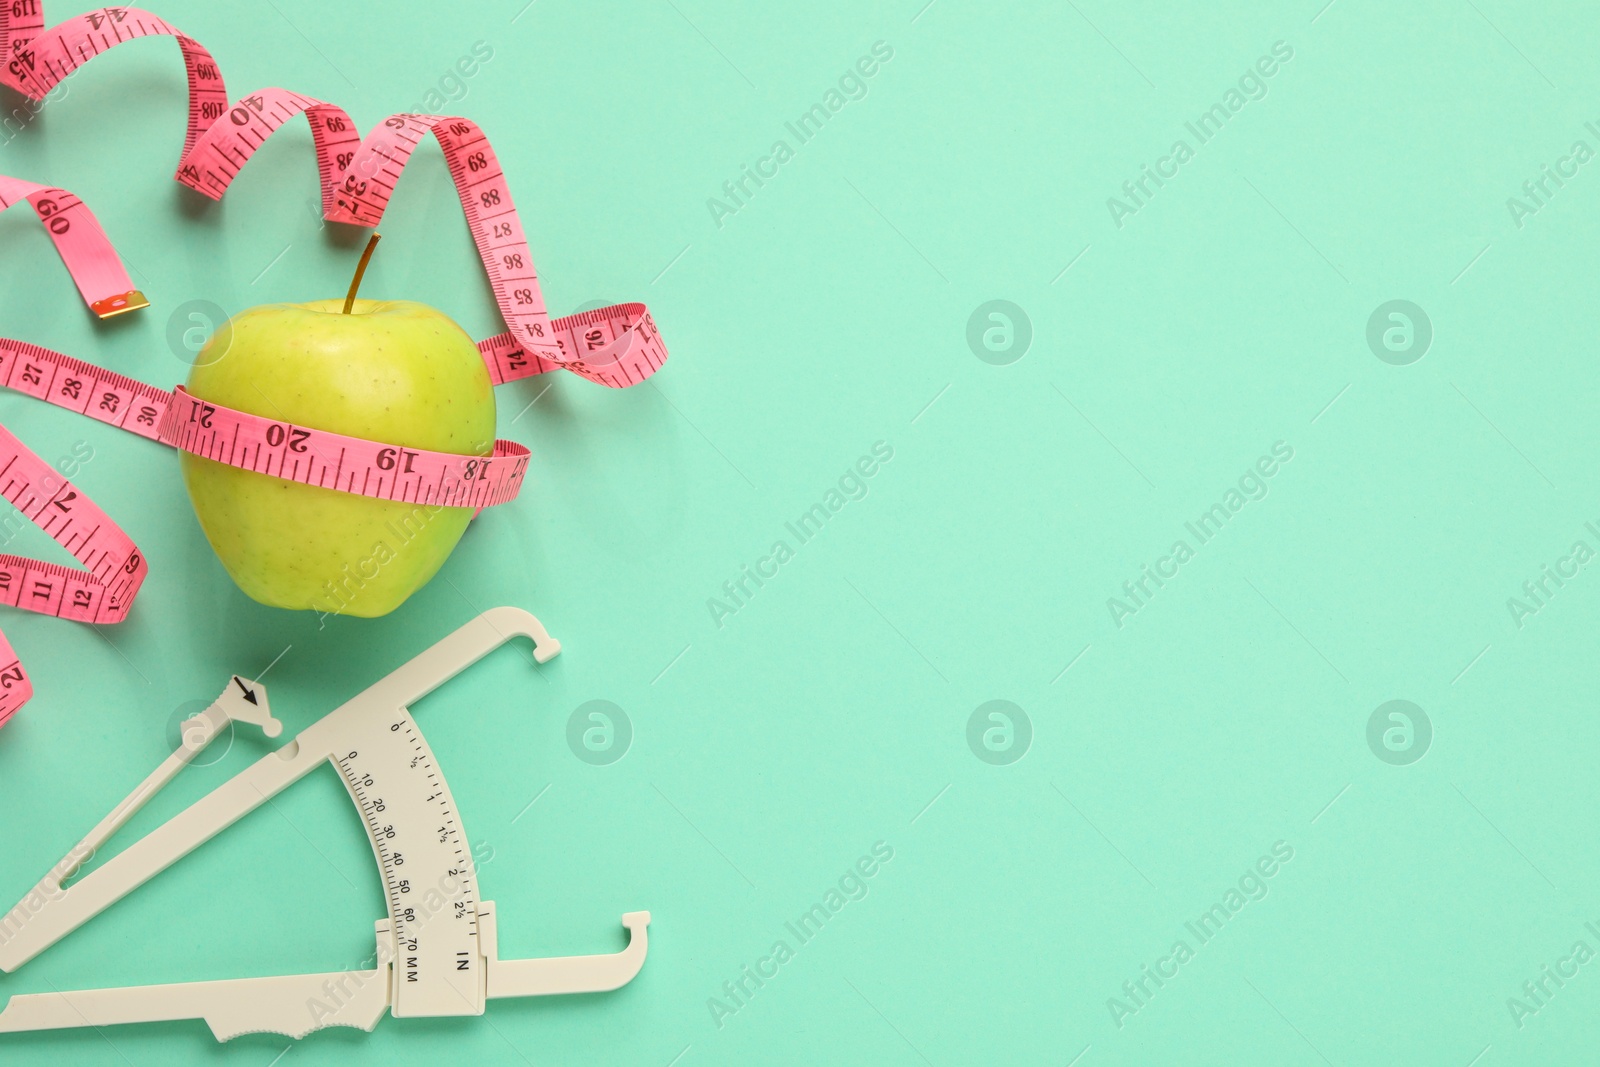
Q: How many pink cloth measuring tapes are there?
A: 1